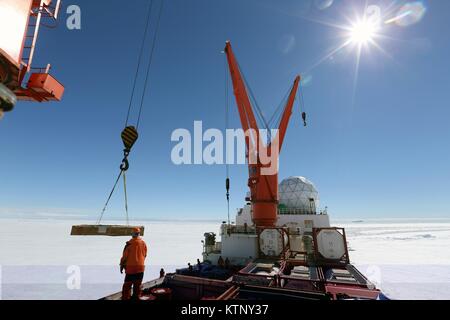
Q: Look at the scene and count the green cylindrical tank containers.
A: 0